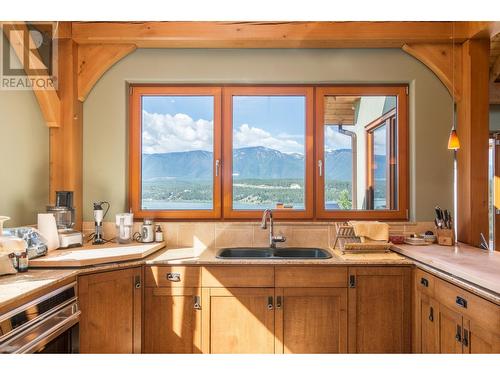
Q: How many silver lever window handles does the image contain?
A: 2